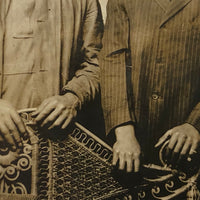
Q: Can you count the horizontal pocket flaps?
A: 2